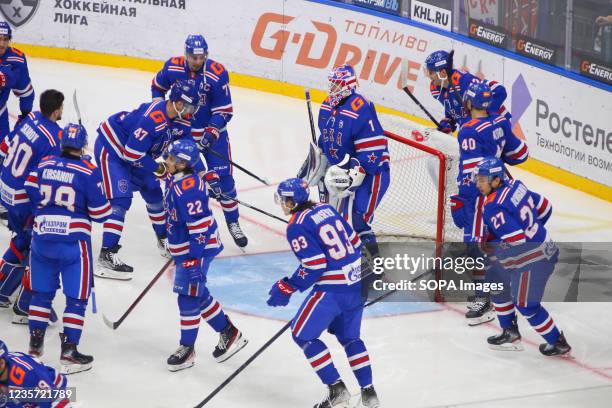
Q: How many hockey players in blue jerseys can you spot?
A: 12